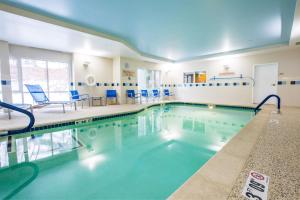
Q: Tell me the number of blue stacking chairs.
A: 6